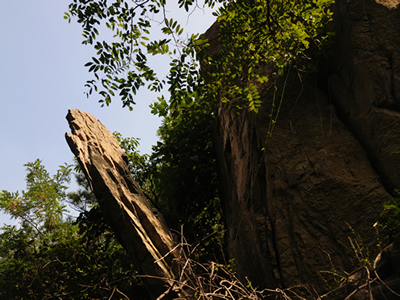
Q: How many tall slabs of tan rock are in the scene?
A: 1